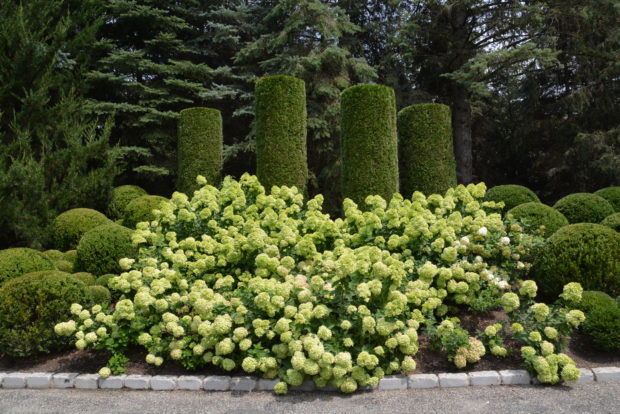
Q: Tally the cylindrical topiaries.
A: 4